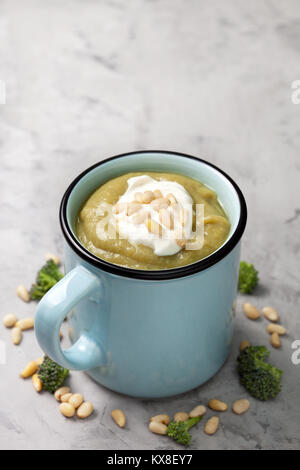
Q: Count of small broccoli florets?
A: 5